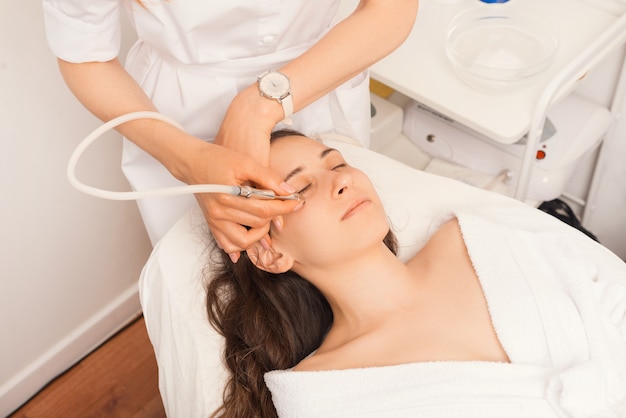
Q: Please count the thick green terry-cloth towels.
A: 0